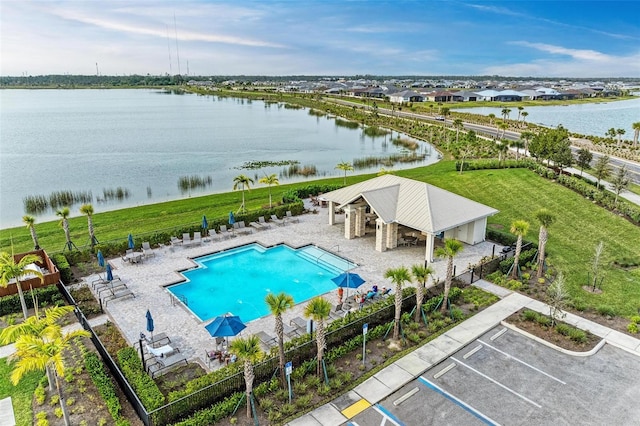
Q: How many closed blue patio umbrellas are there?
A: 6